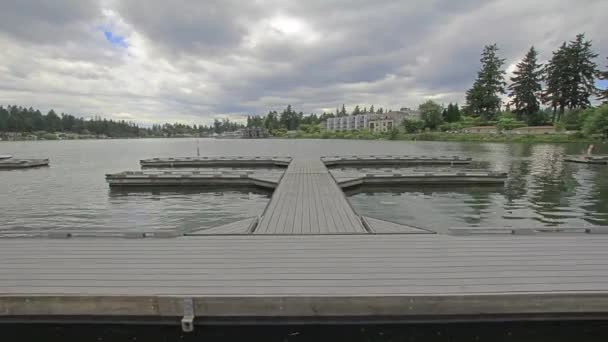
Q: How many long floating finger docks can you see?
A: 4